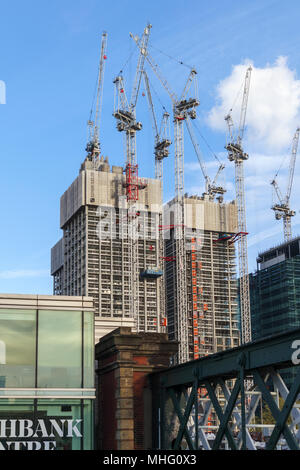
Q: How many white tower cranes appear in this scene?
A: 7